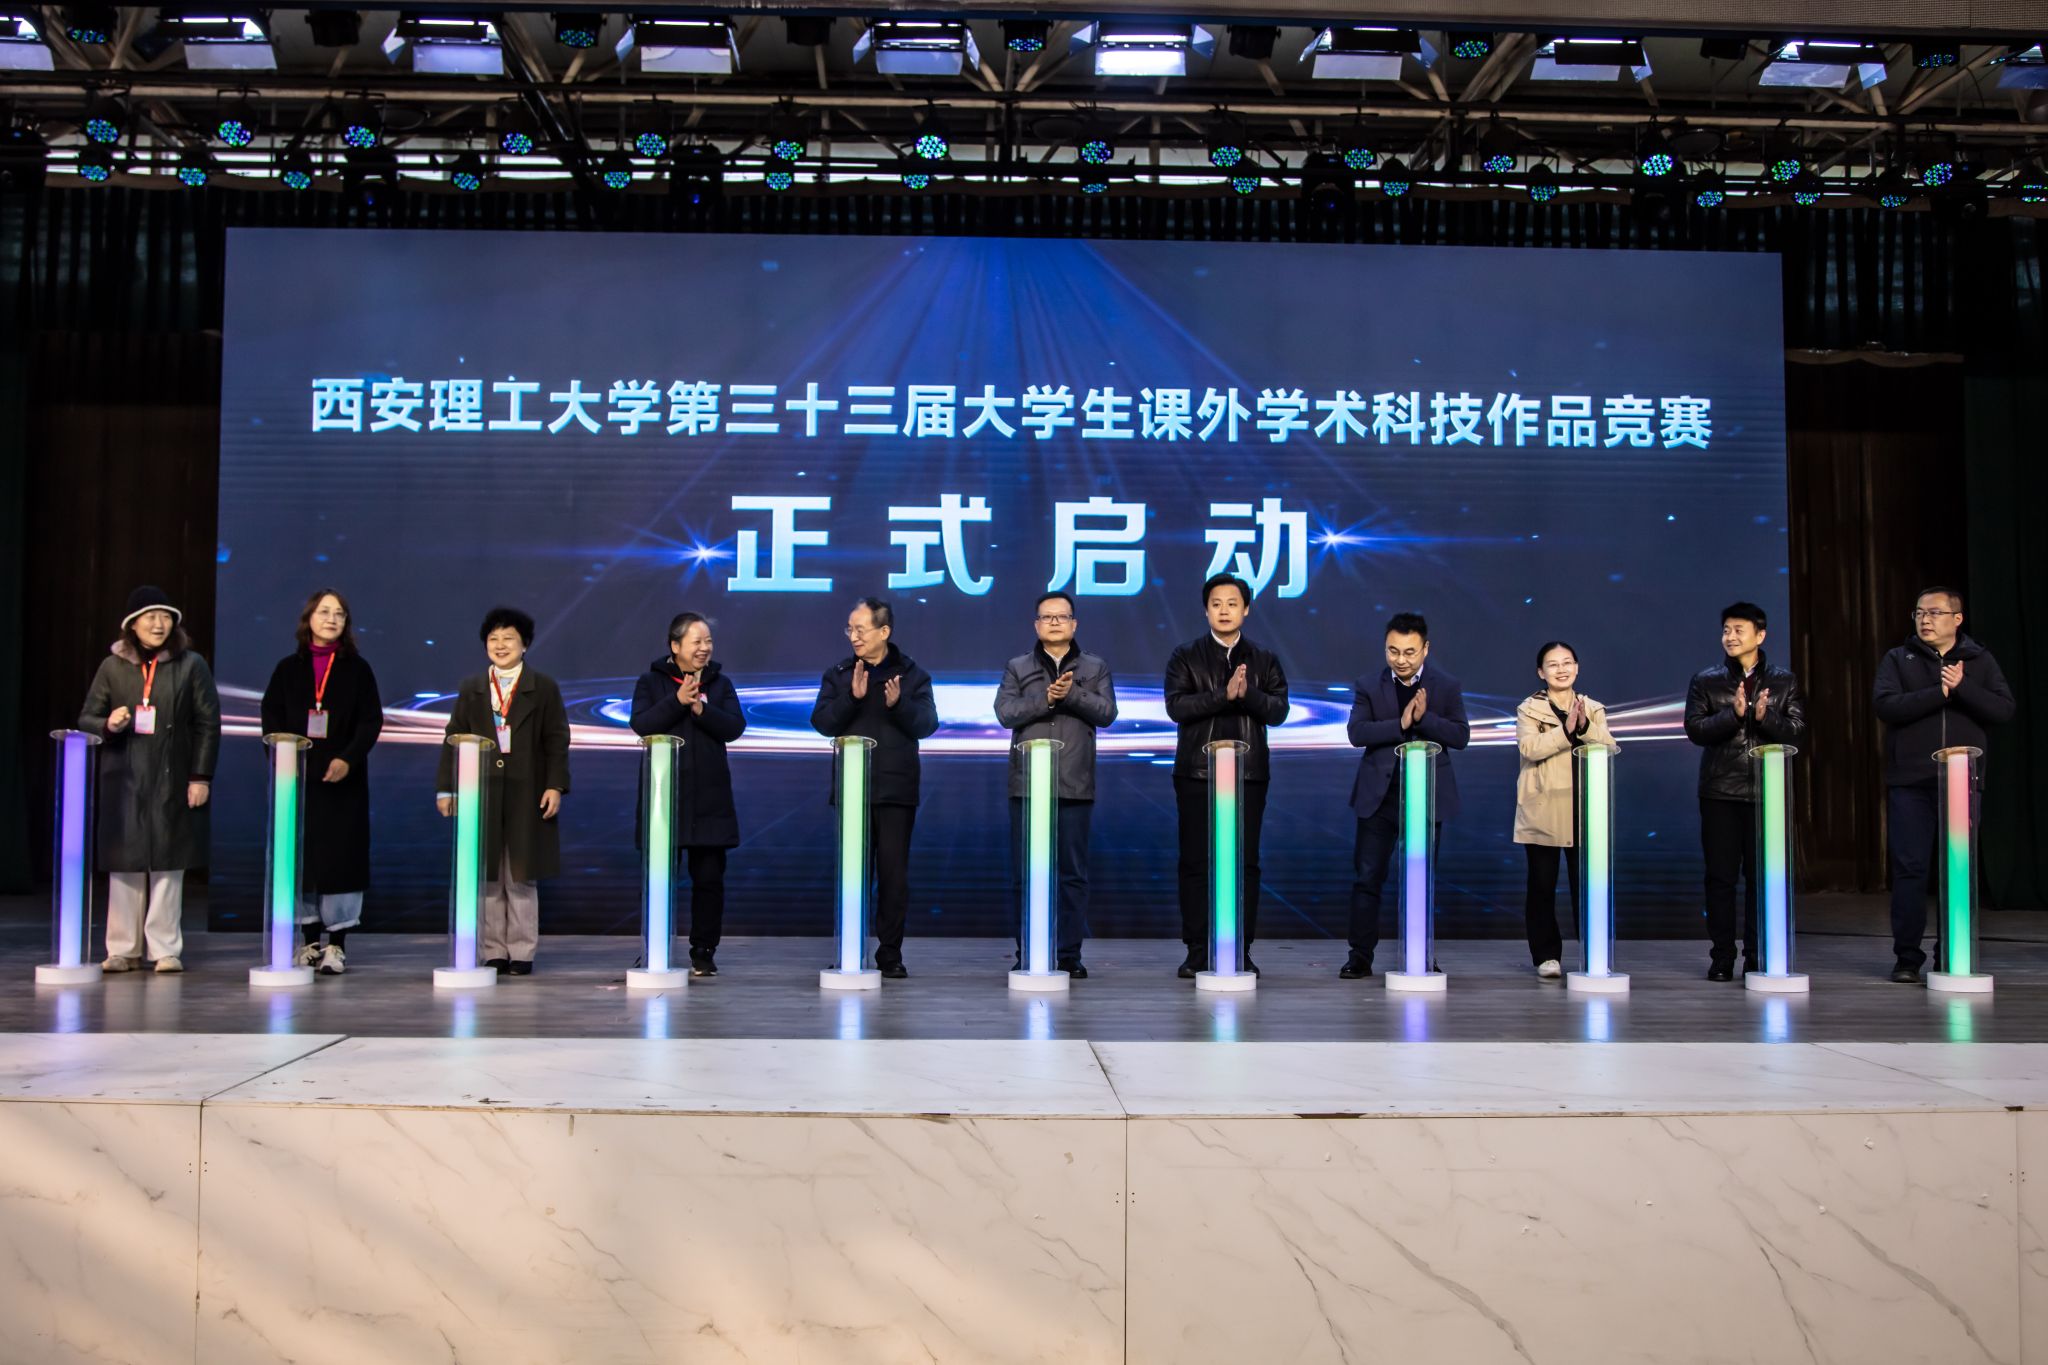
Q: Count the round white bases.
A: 11